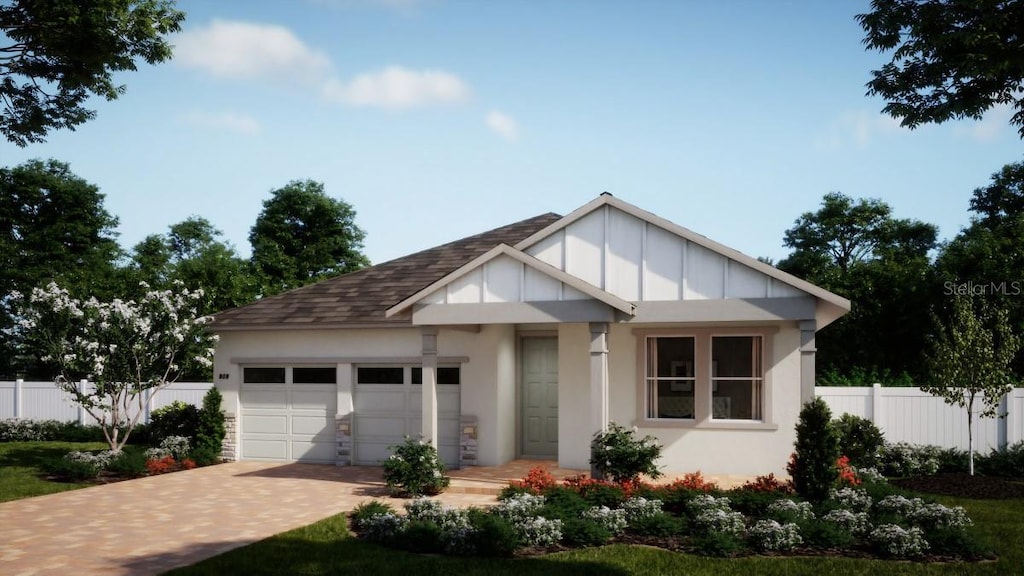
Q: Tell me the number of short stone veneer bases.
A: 3